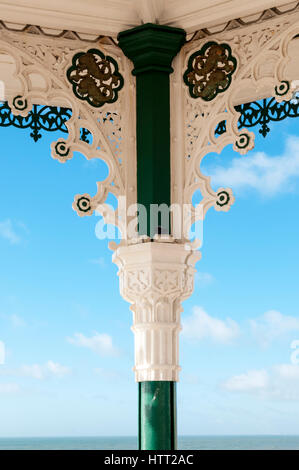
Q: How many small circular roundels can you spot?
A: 6